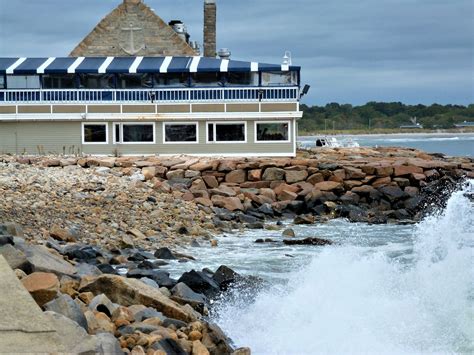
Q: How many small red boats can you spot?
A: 0